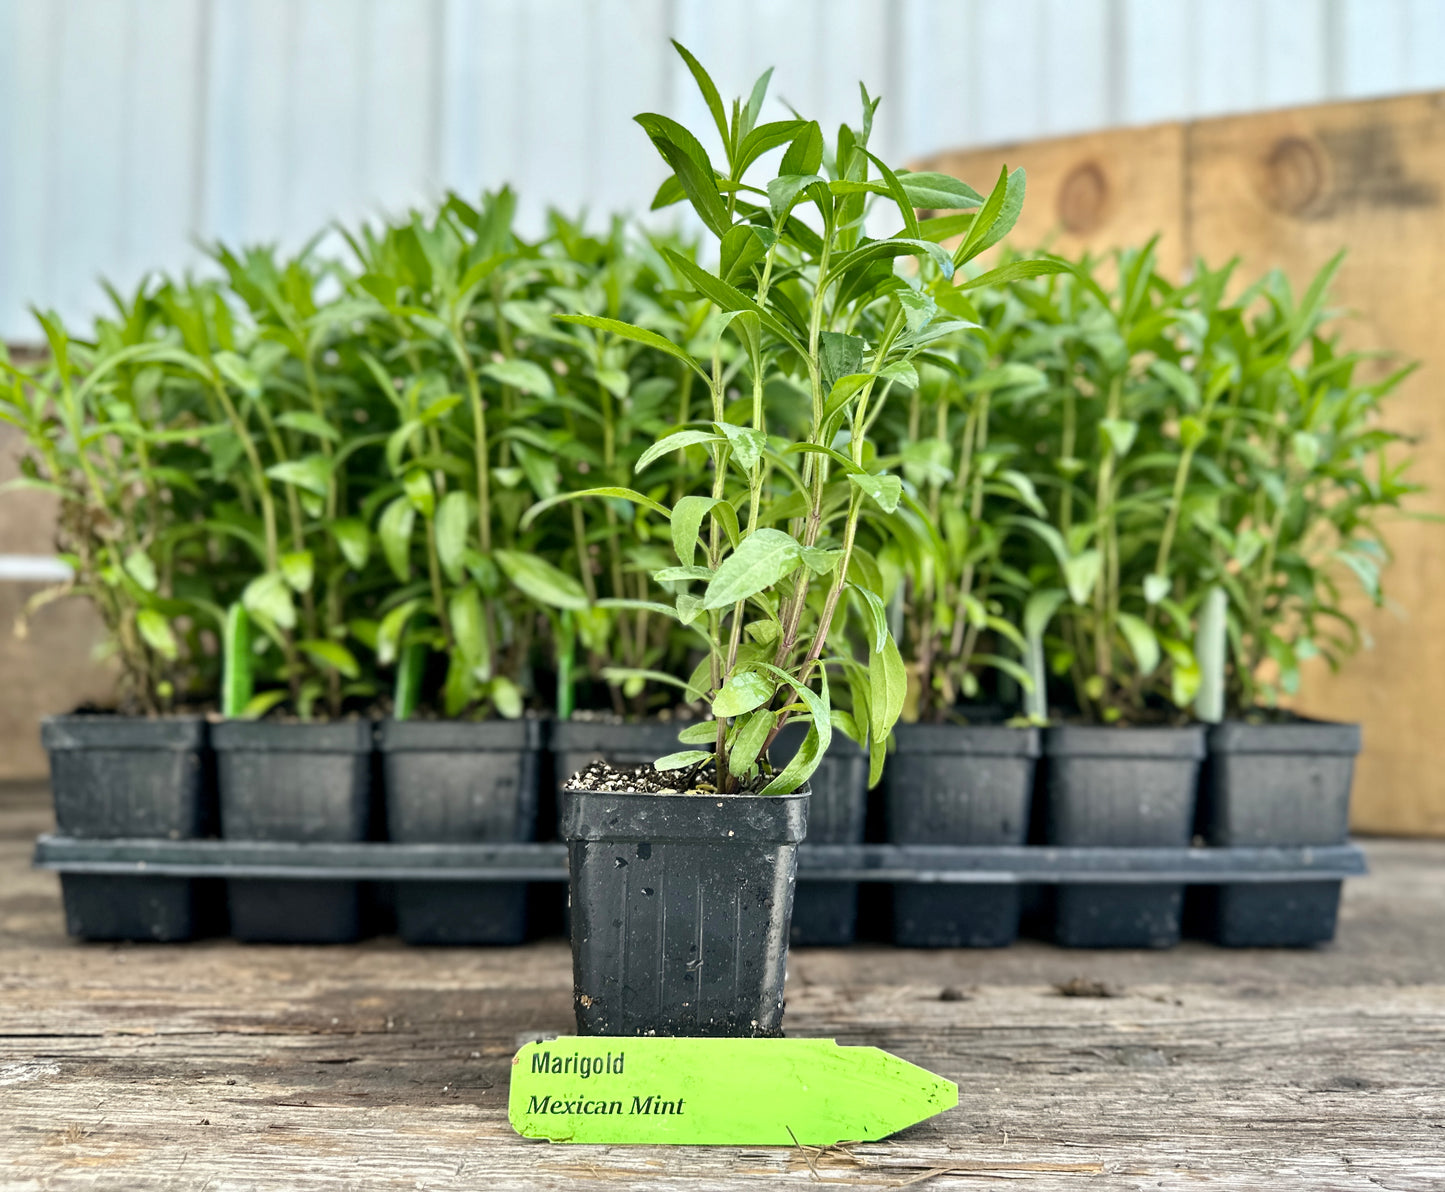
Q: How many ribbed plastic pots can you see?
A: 9